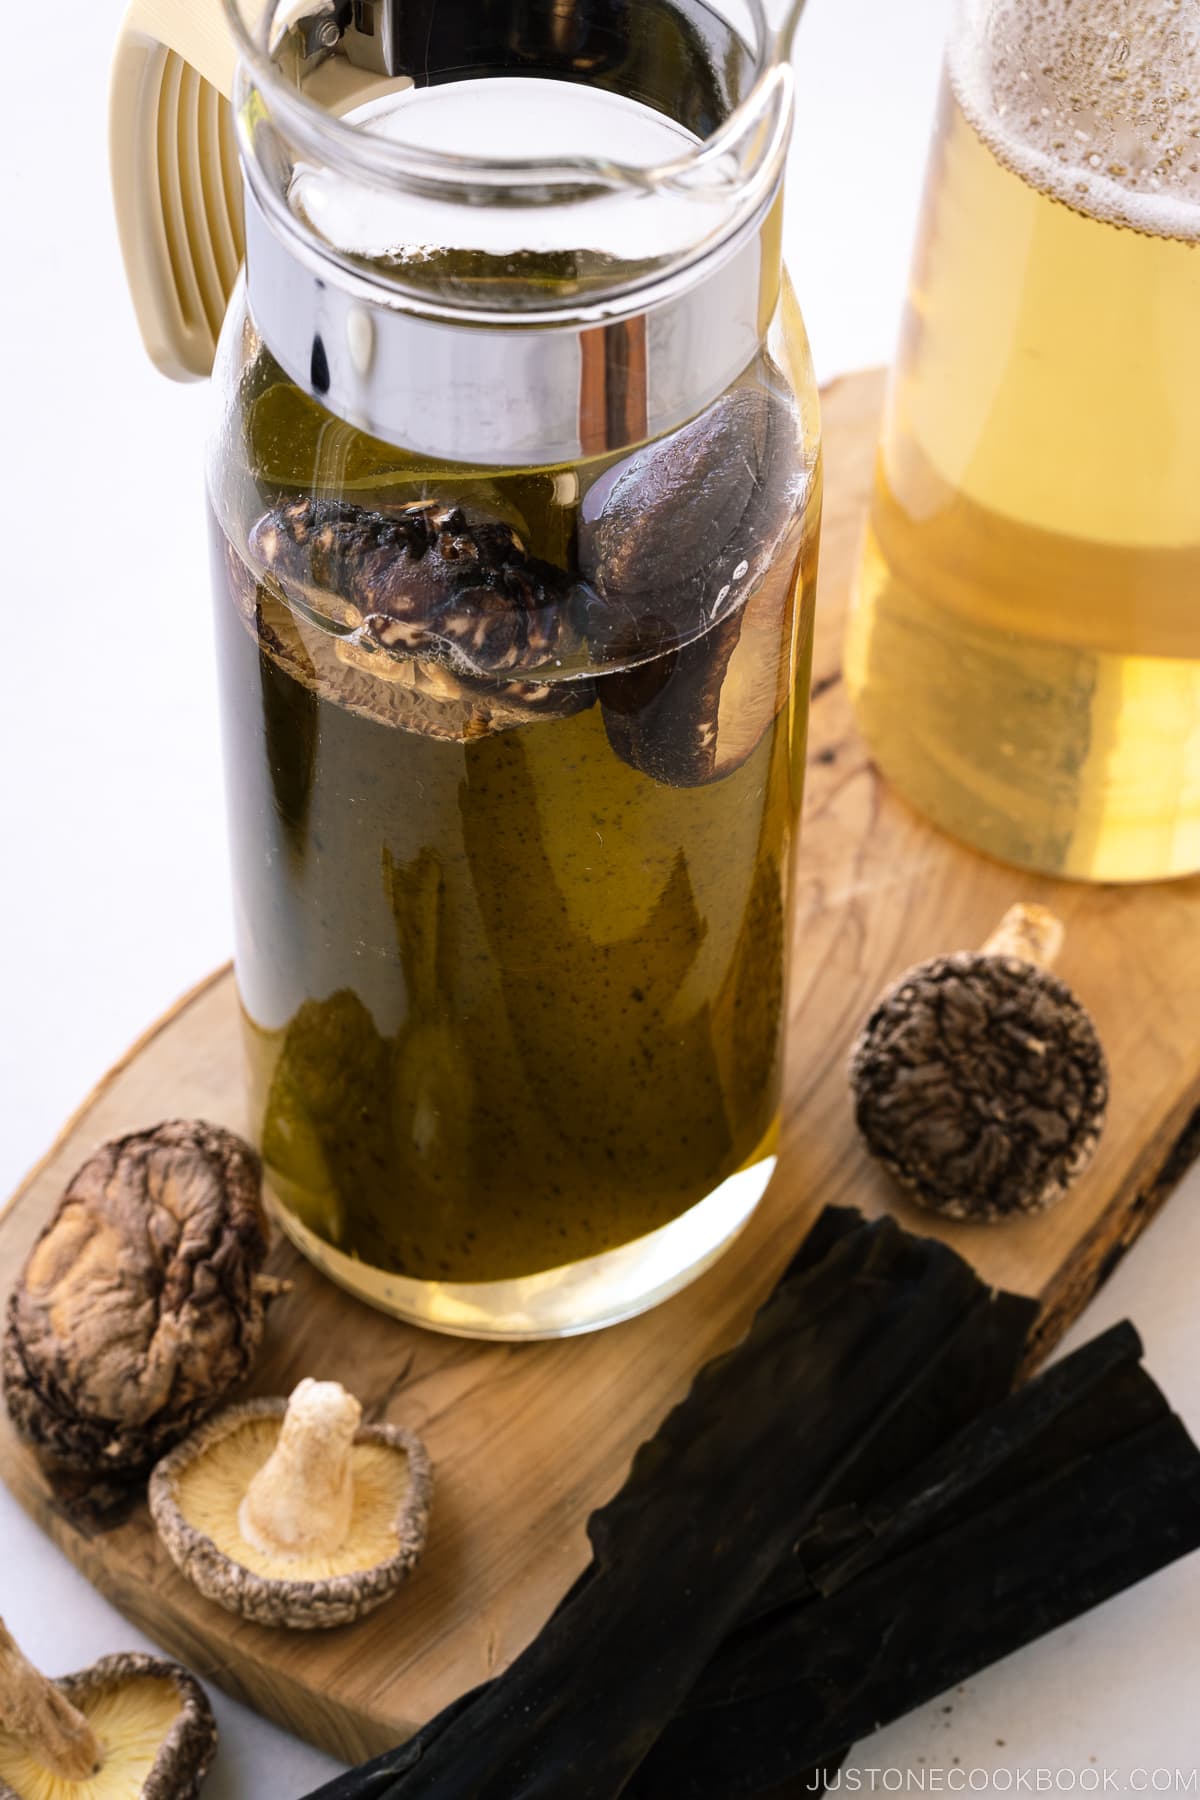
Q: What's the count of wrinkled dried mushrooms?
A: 4